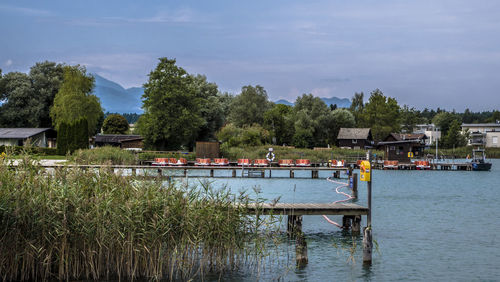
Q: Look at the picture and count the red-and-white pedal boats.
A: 12